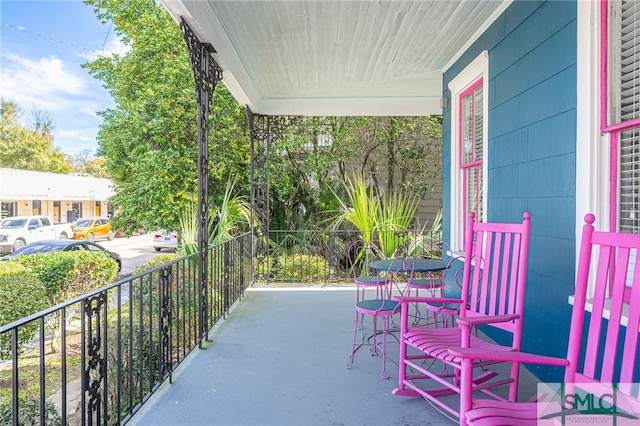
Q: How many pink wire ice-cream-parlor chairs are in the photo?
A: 4